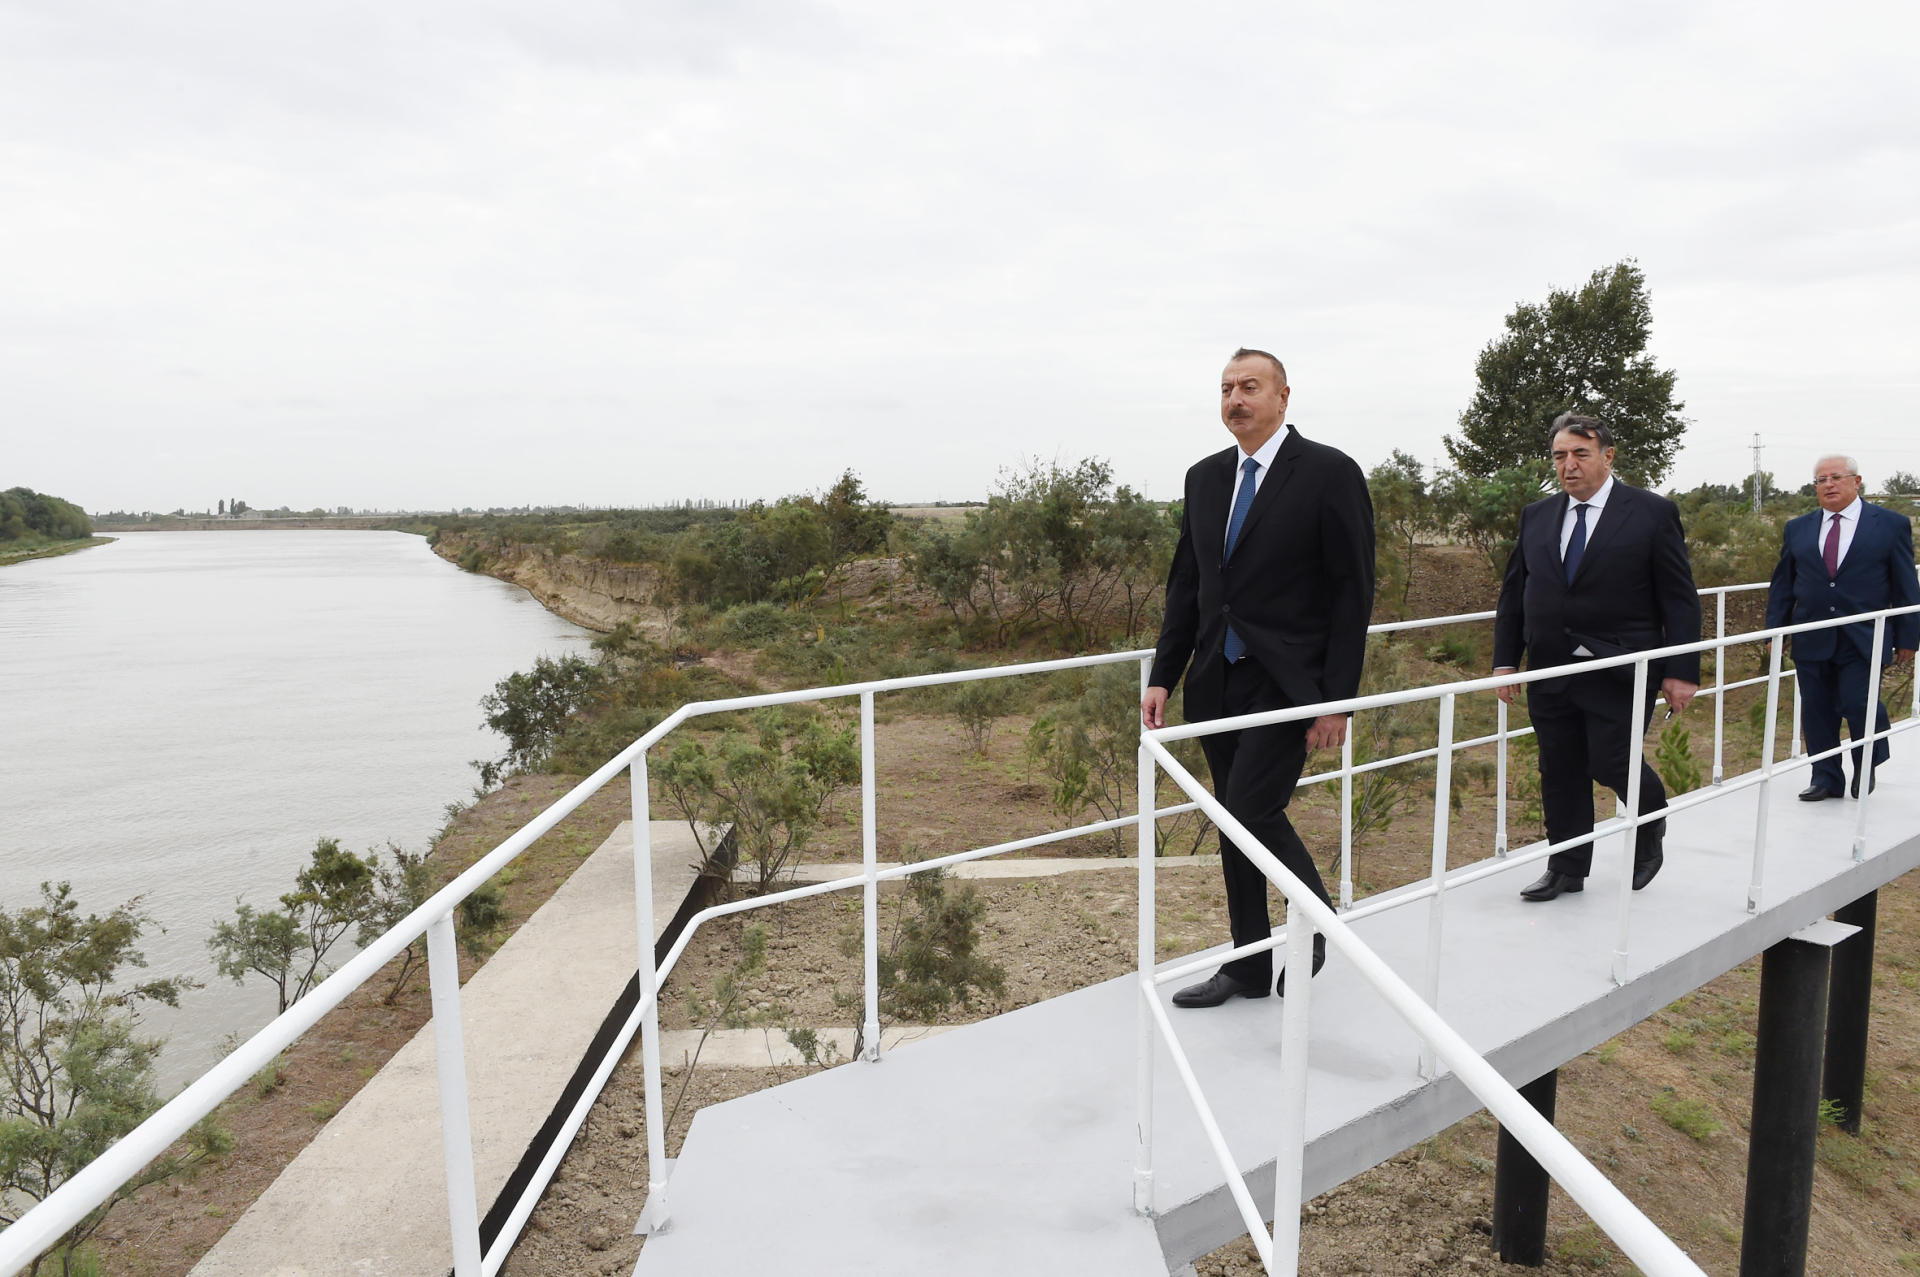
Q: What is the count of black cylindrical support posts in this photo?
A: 3